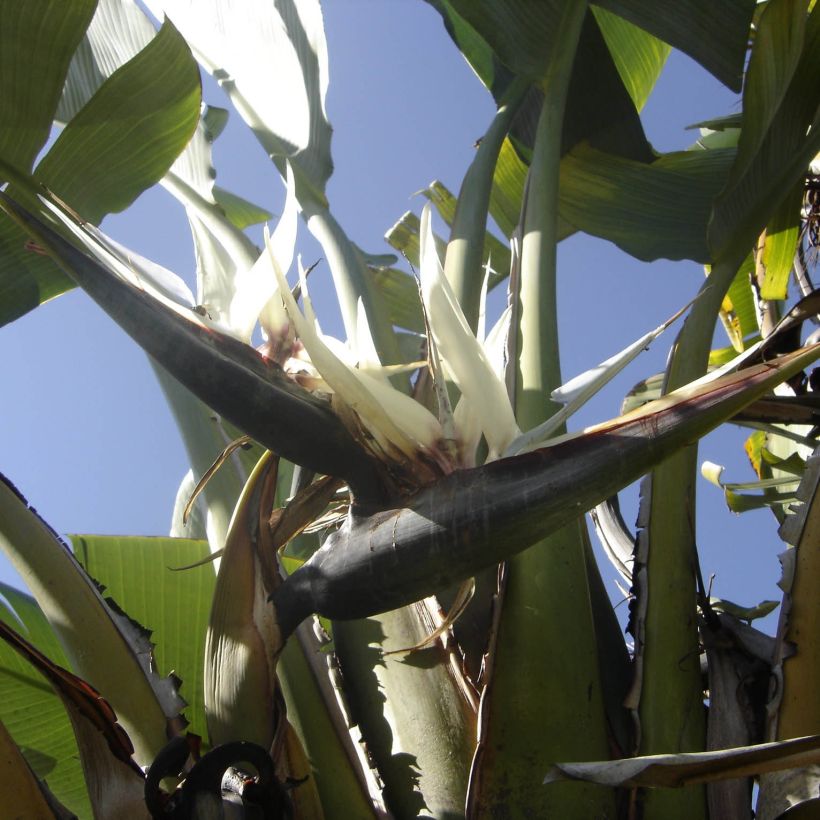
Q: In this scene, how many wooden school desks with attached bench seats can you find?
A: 0